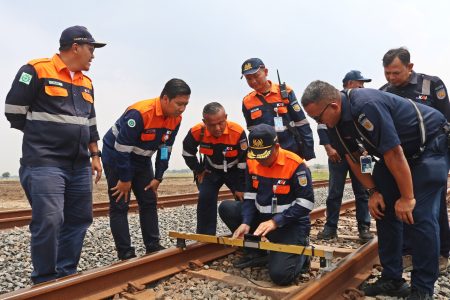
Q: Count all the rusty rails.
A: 4